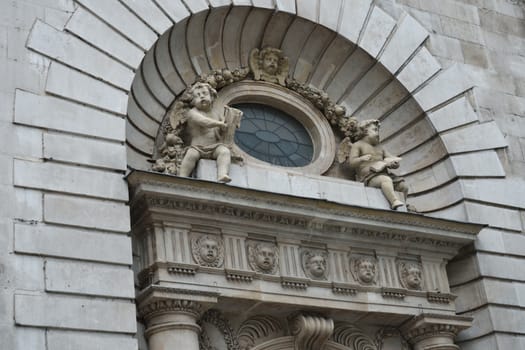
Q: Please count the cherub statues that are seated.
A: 2